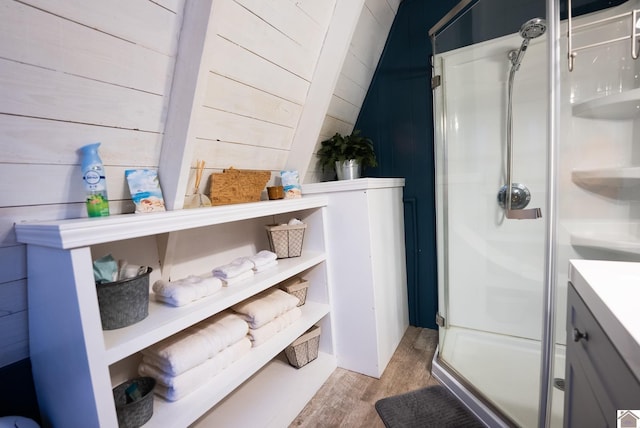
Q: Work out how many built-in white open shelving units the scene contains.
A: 1